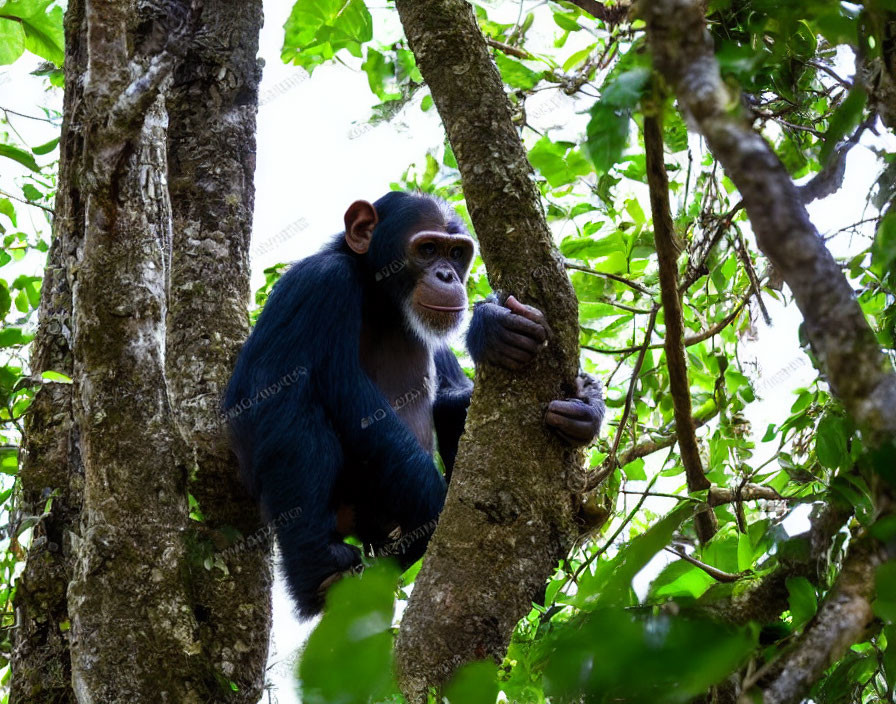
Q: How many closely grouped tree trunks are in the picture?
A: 3